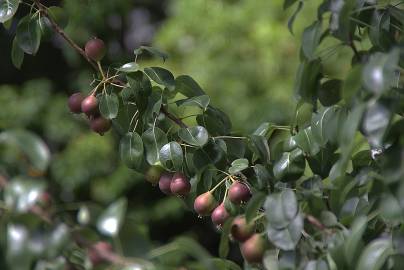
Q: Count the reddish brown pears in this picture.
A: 11